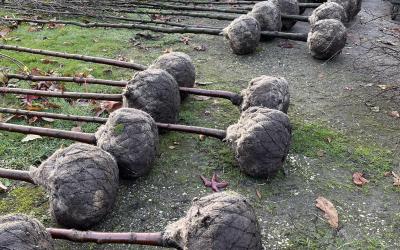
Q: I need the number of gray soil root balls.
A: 14